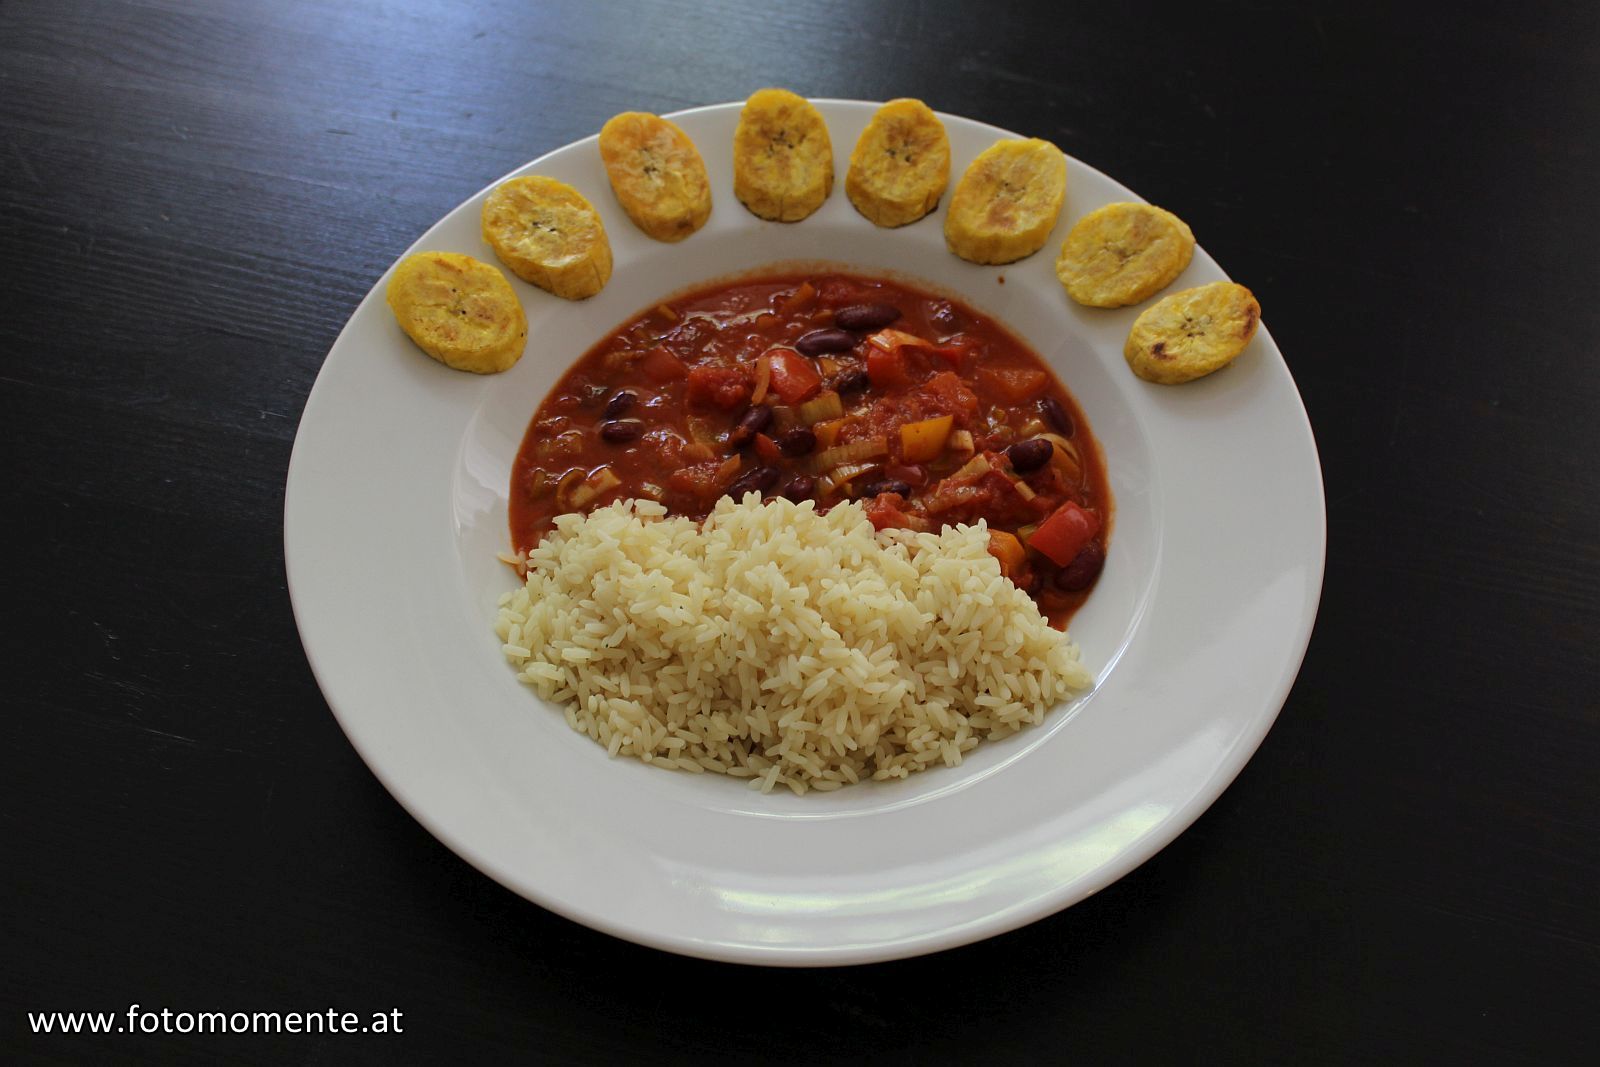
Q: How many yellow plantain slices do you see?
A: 8